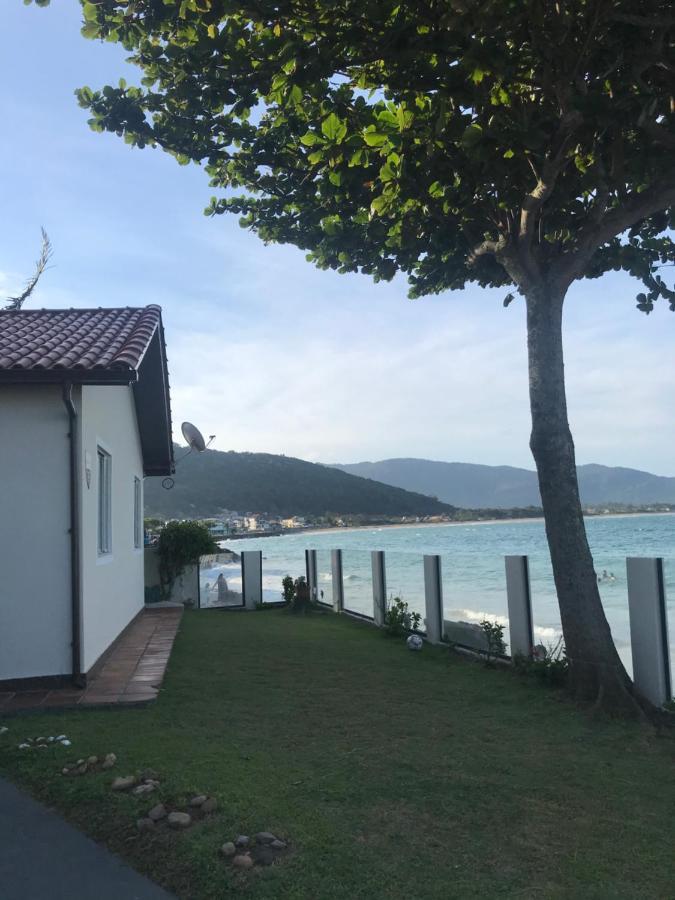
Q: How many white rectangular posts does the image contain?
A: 7